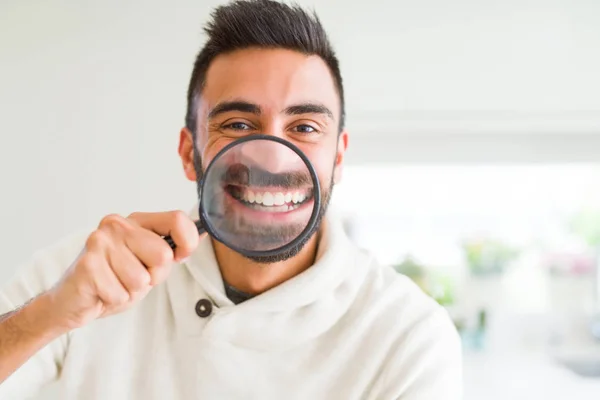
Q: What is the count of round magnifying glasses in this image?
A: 1